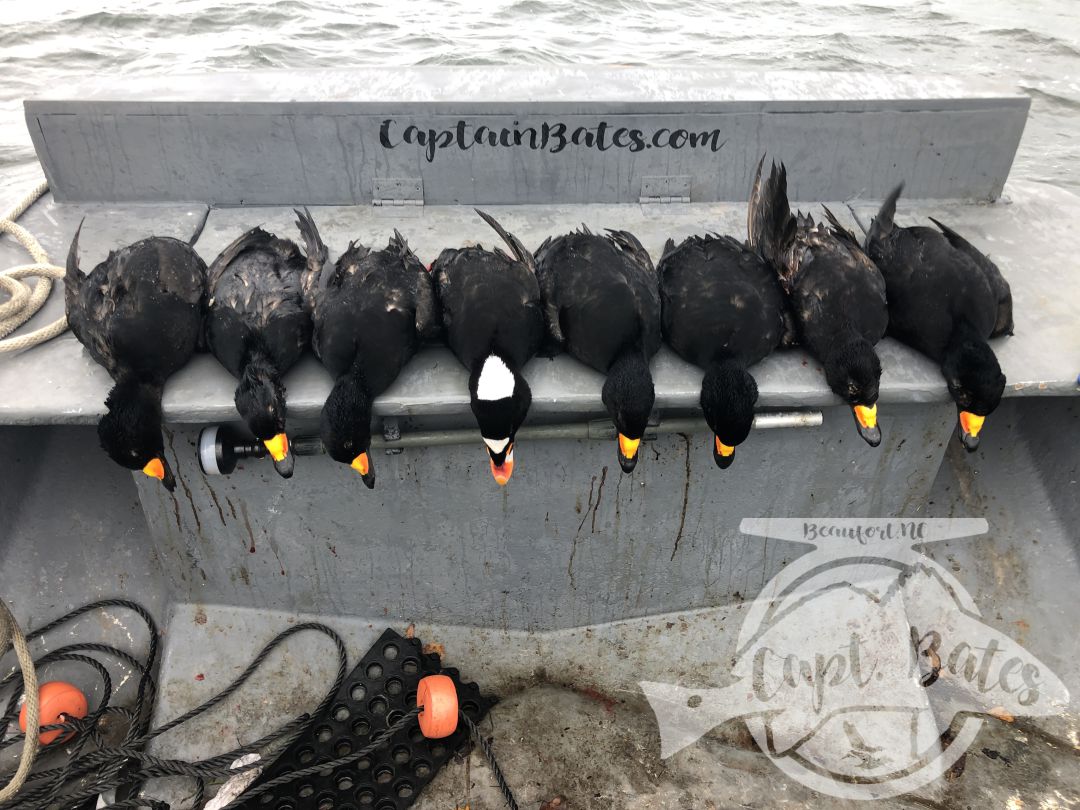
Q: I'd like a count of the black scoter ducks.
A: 7